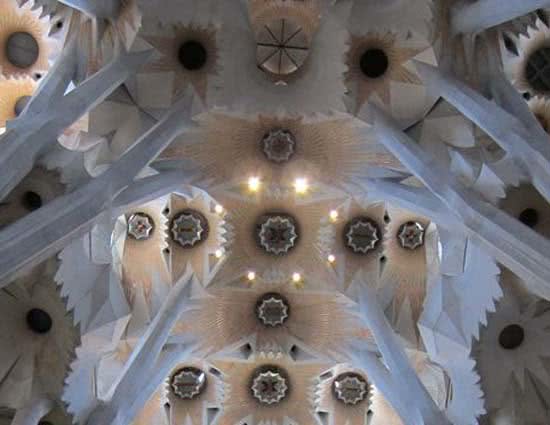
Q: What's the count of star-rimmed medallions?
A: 10